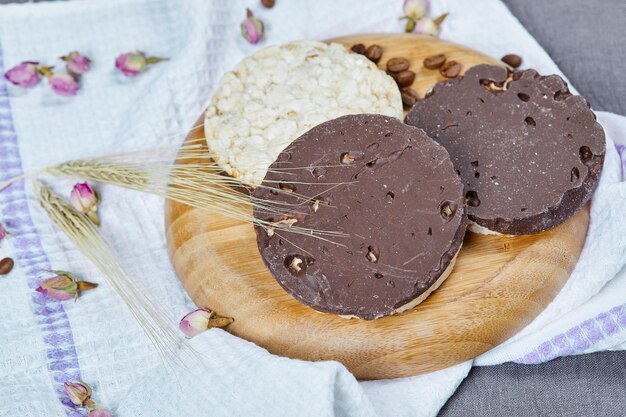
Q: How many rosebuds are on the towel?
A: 13